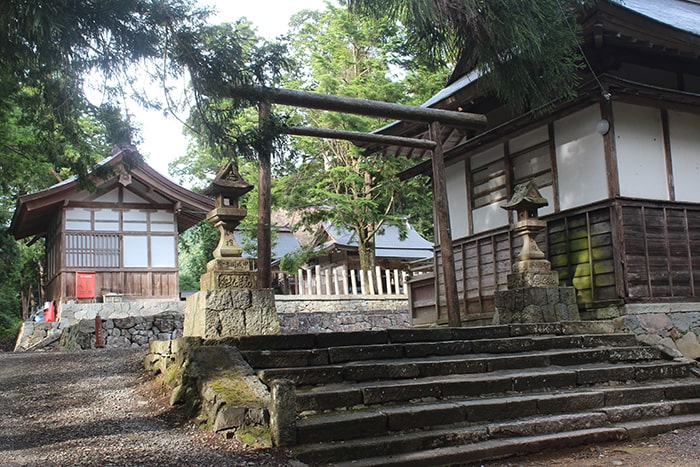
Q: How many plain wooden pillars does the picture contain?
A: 2